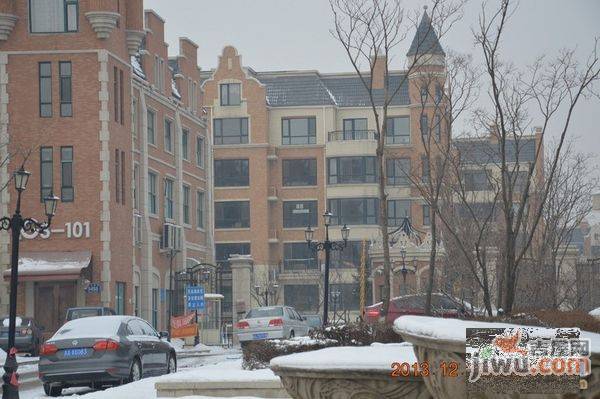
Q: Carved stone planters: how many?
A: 2